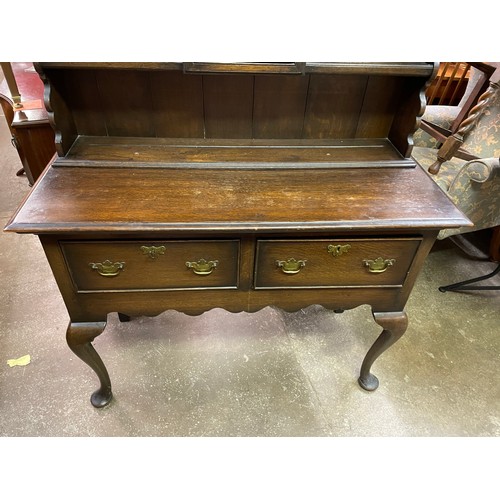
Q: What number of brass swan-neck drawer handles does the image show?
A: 4